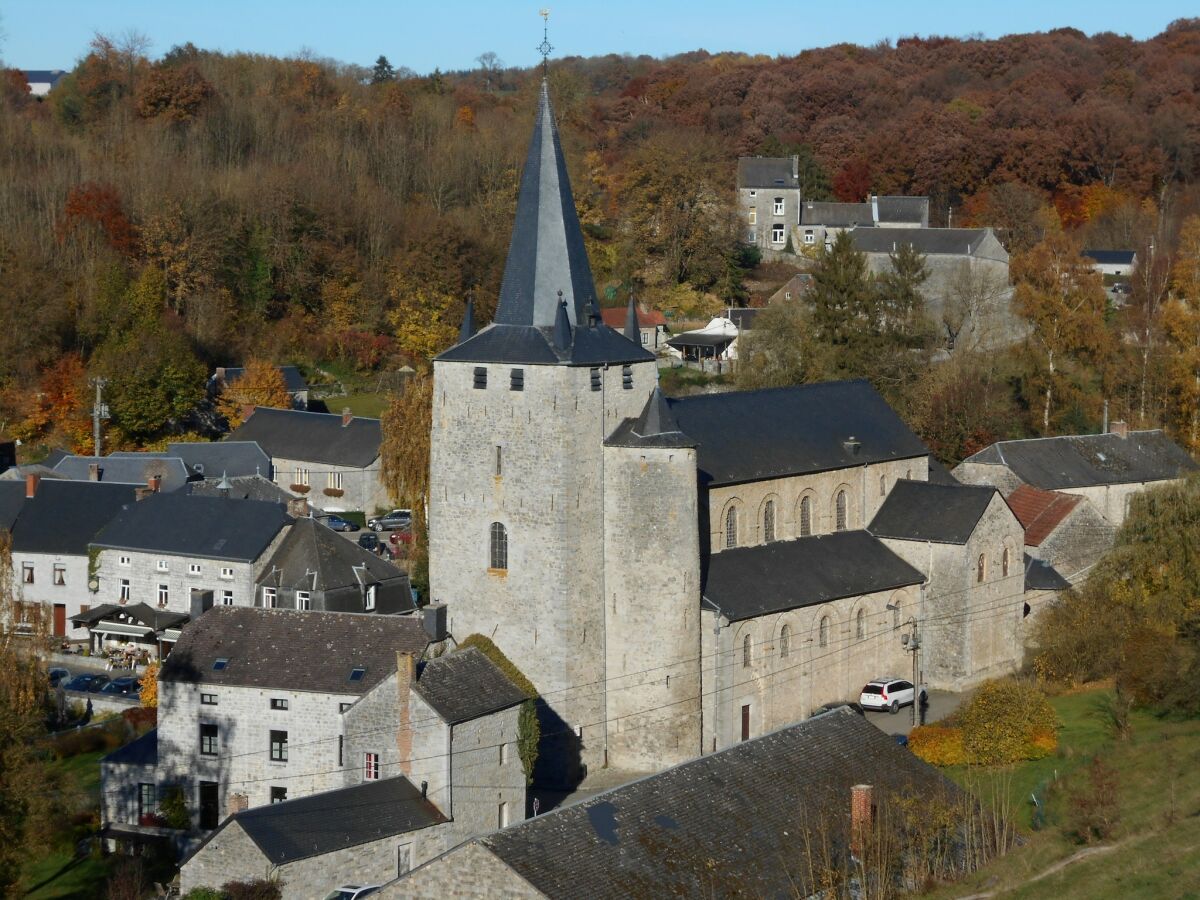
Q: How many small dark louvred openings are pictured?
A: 4